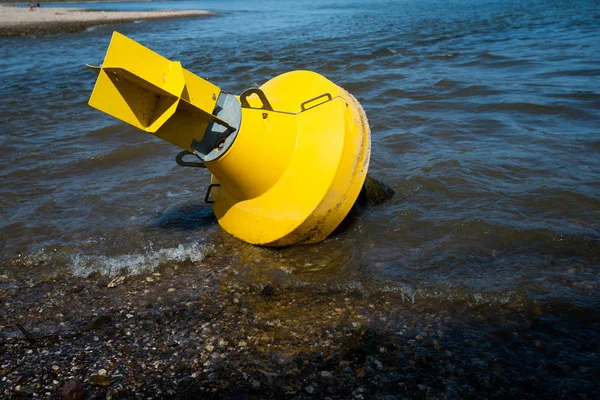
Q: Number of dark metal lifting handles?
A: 4